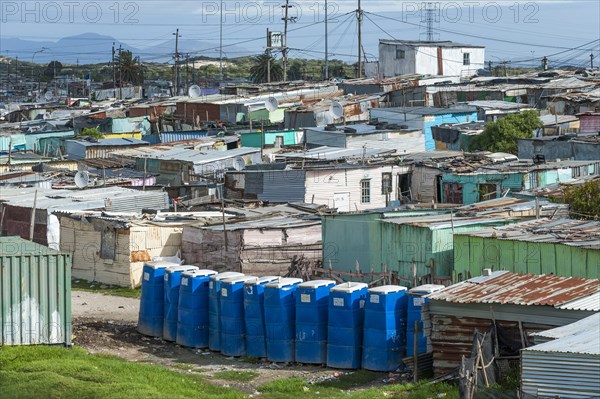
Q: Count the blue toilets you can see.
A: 11